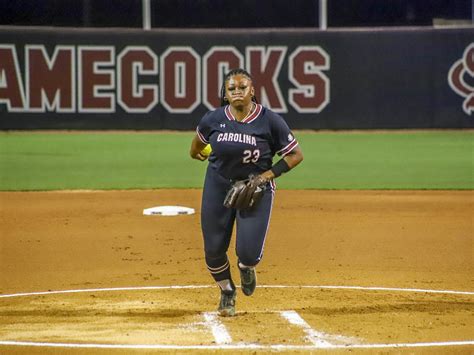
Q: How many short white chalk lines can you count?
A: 2